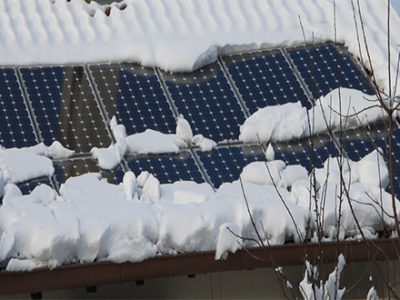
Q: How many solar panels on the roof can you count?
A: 12